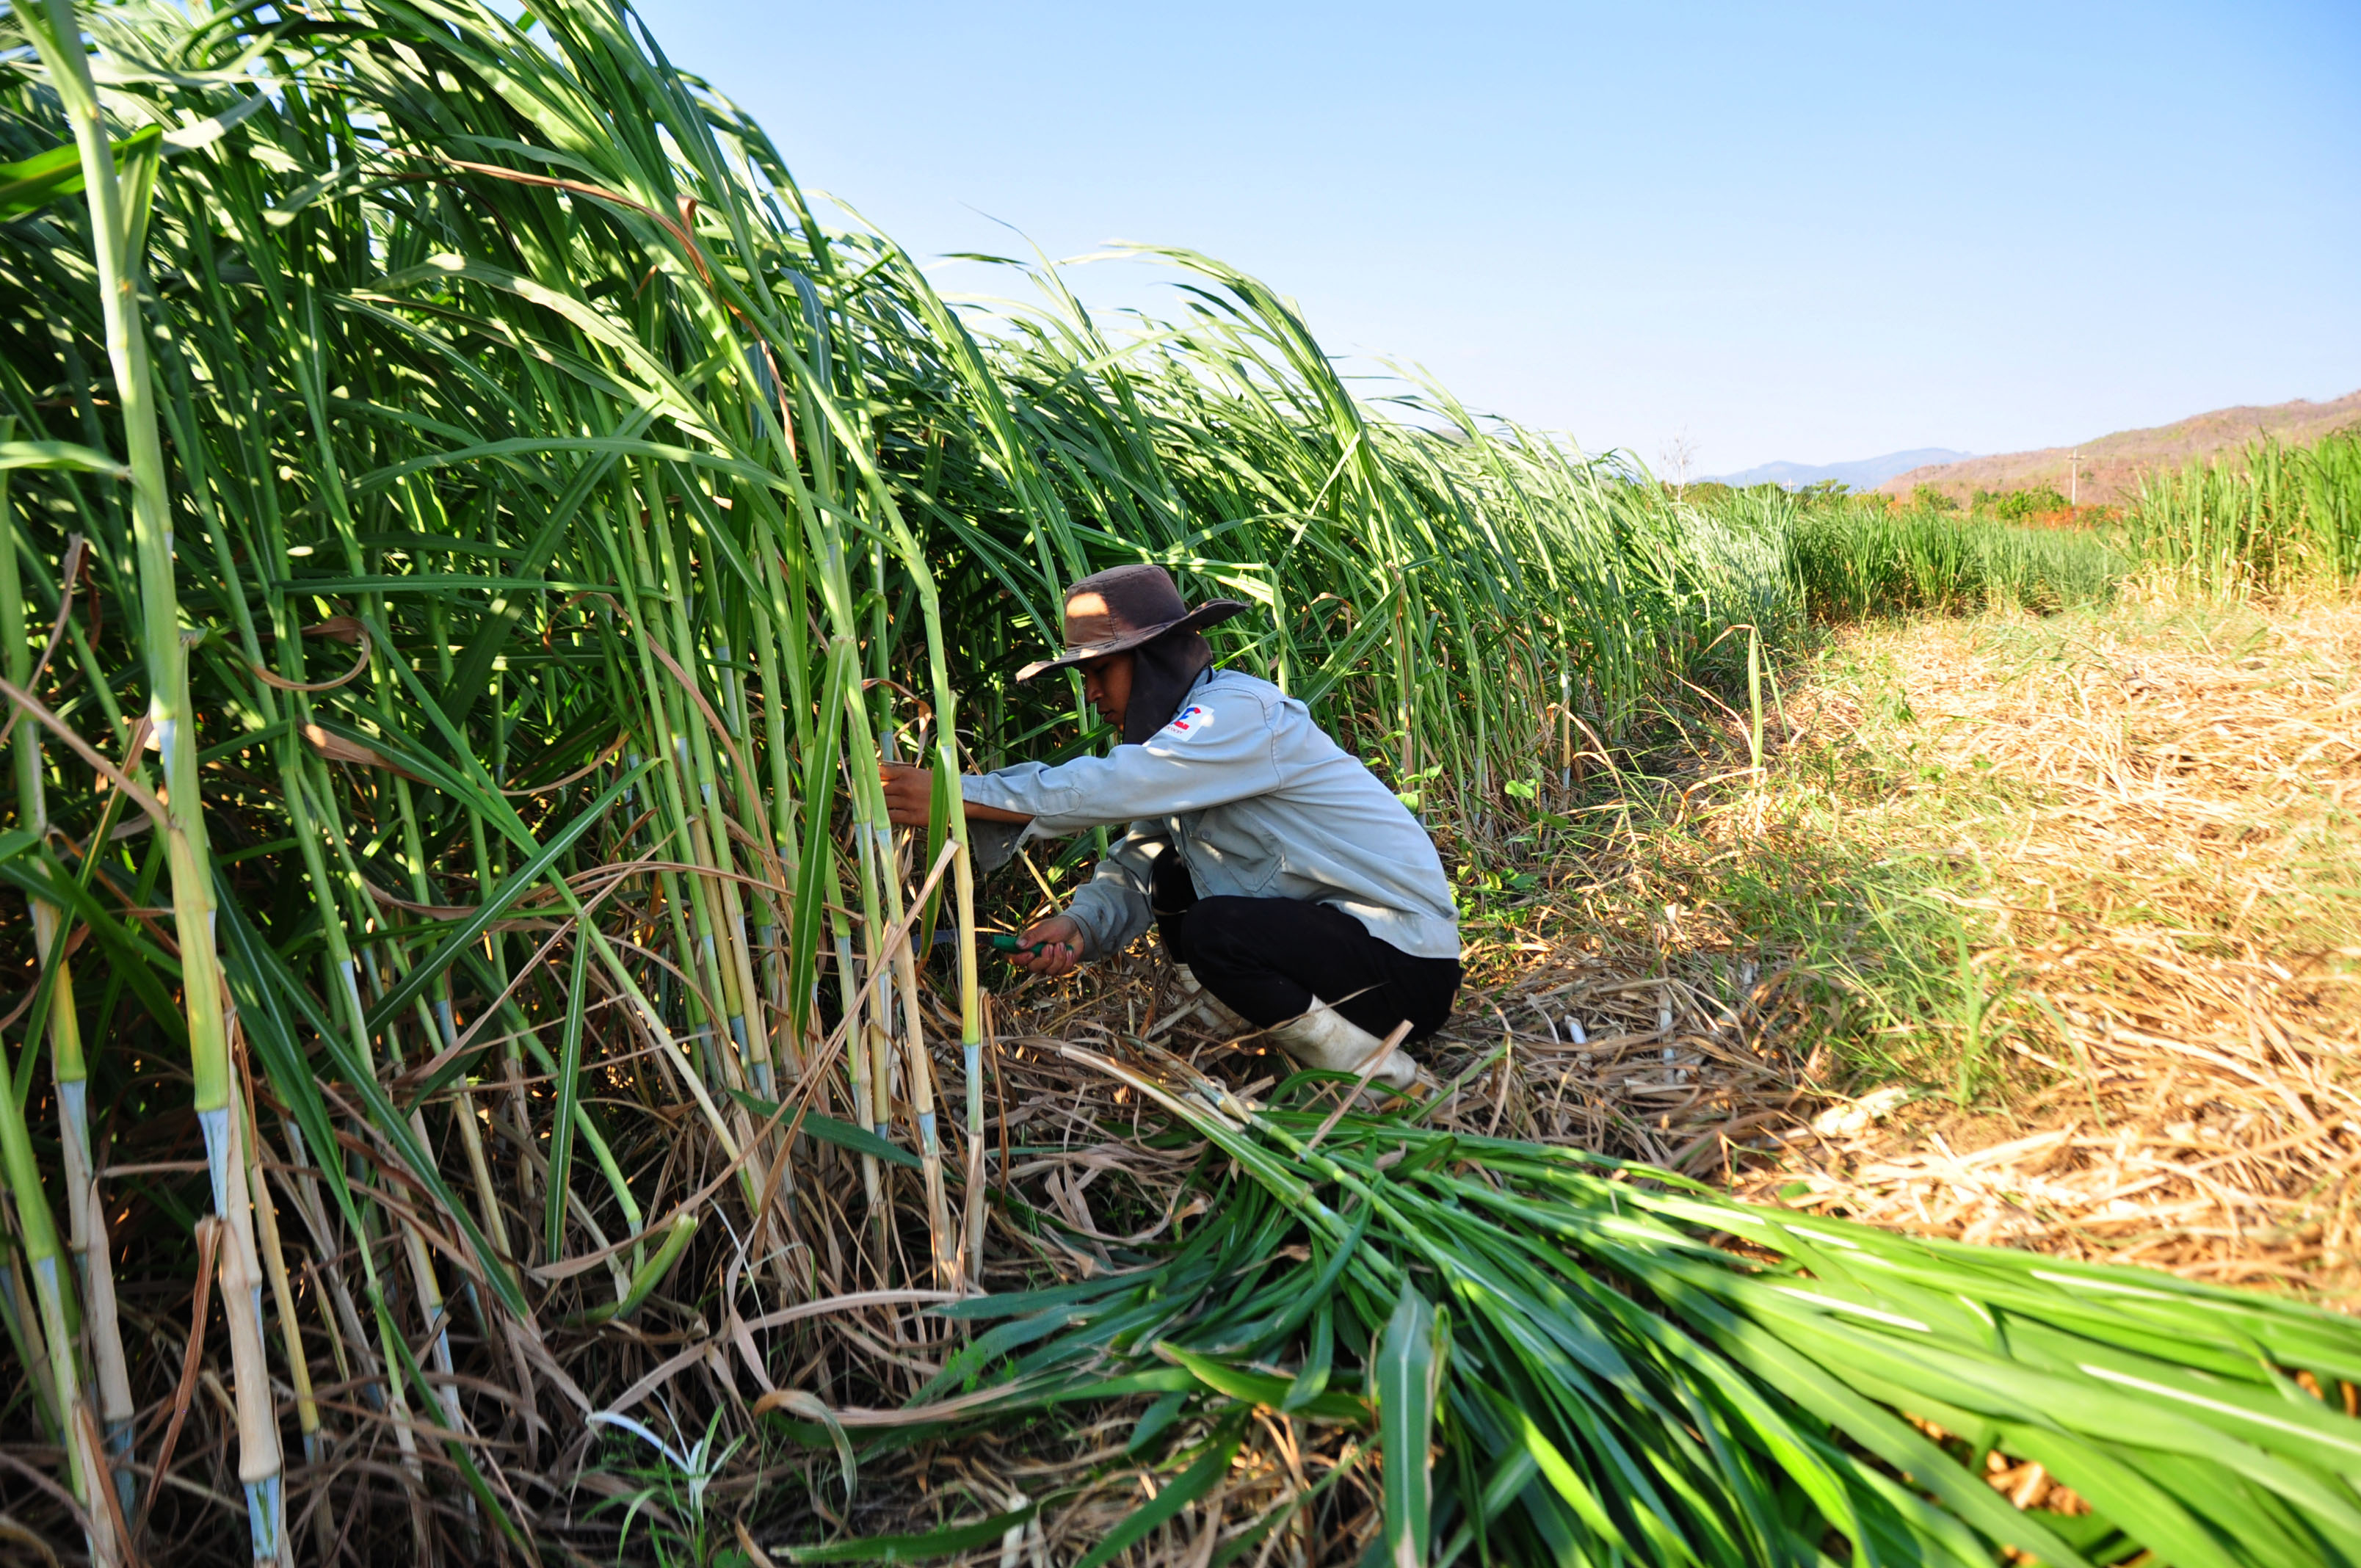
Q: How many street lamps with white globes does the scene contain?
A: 0